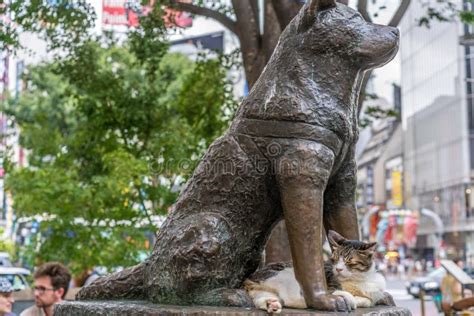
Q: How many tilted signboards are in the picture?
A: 1